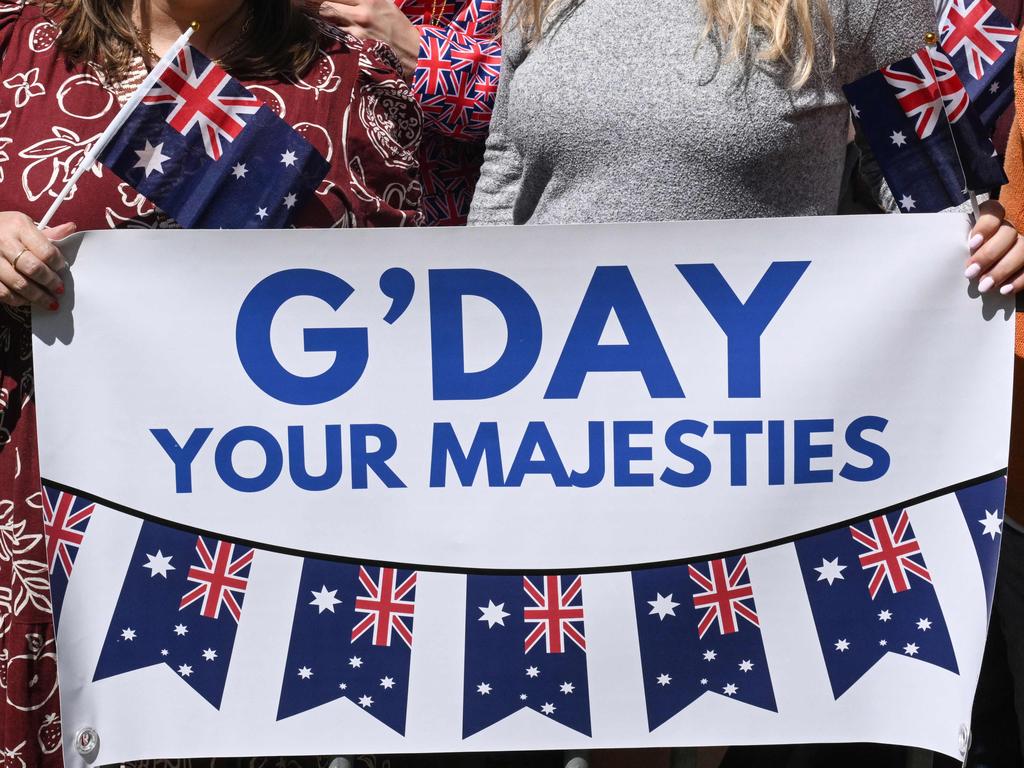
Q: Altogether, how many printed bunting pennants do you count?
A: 7